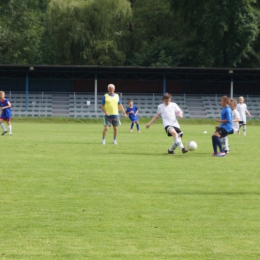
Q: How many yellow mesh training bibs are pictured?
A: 1